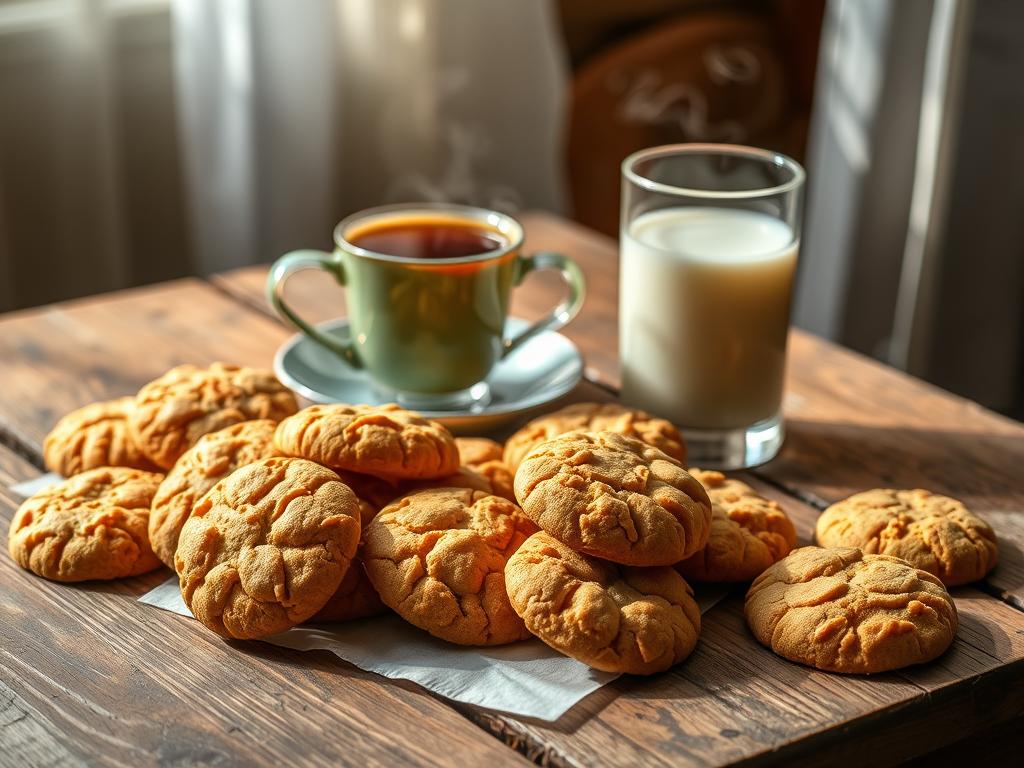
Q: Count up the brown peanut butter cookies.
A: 15